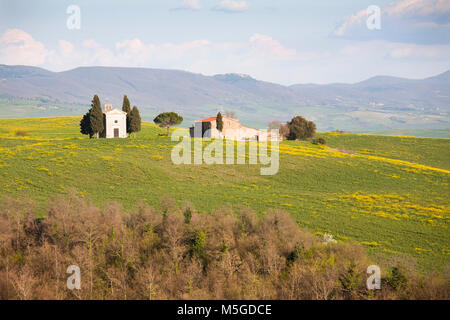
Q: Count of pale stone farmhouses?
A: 1